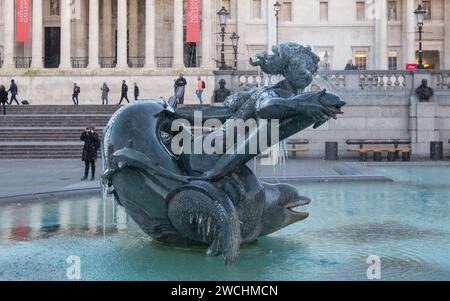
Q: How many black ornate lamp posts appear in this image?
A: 4